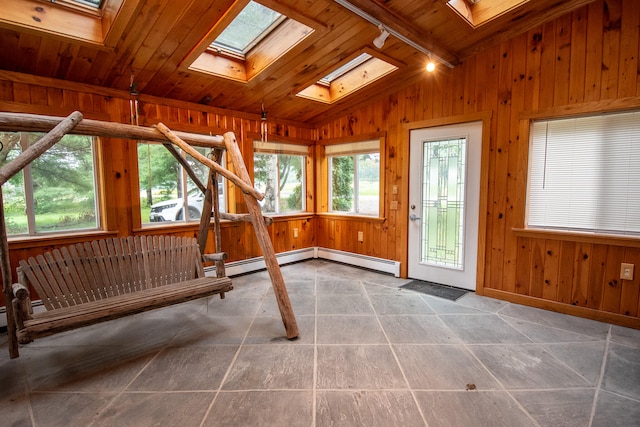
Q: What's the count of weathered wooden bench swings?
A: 1